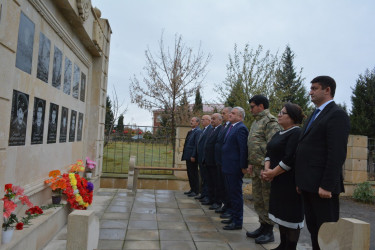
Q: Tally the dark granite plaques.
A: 12